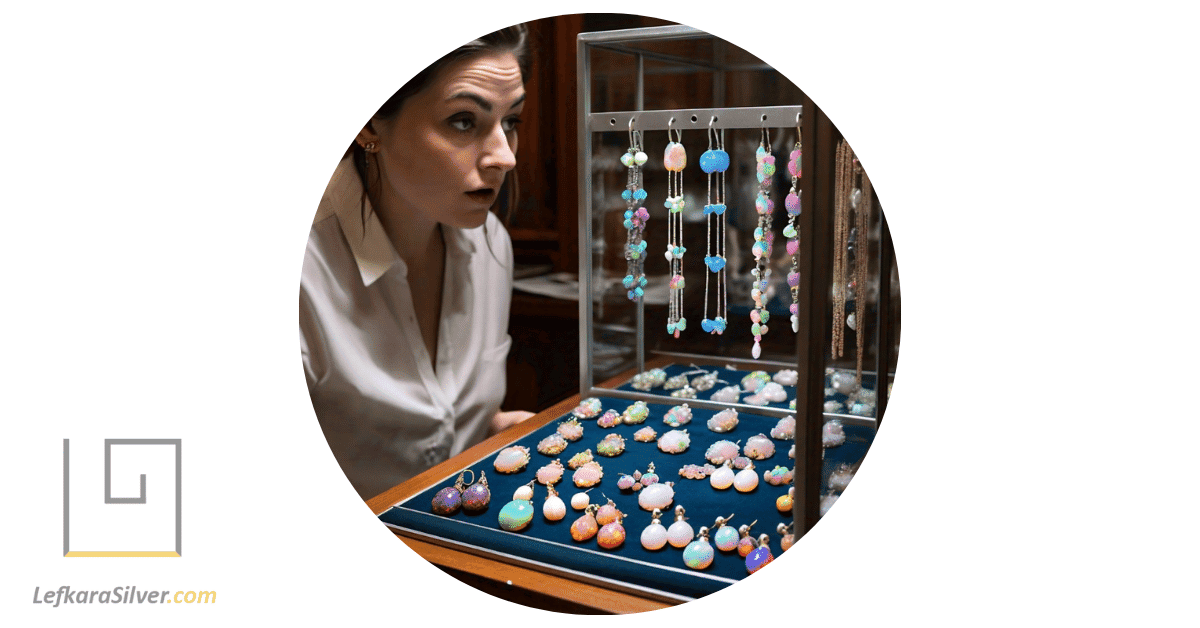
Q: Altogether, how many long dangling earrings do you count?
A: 5